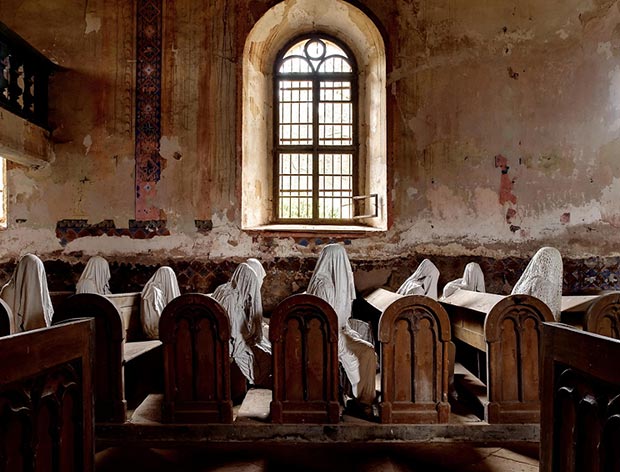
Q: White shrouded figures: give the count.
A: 9